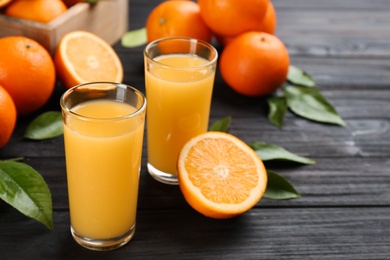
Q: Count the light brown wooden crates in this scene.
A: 1